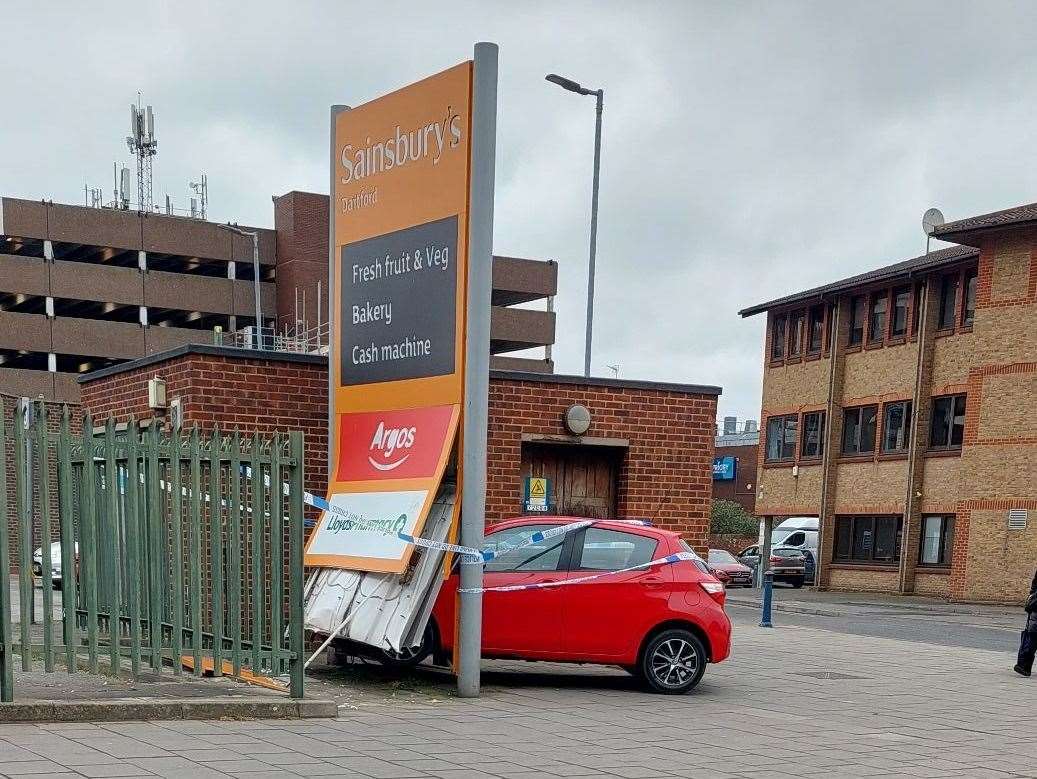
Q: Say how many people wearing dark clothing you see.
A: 1